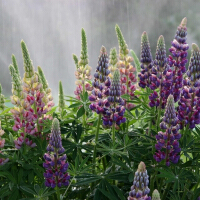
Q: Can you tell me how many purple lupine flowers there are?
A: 9